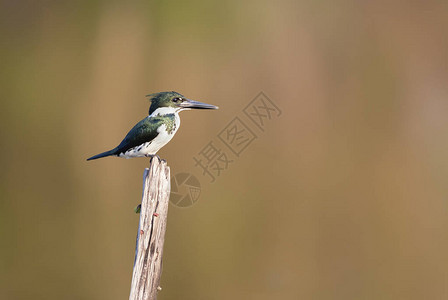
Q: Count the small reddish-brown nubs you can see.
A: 2